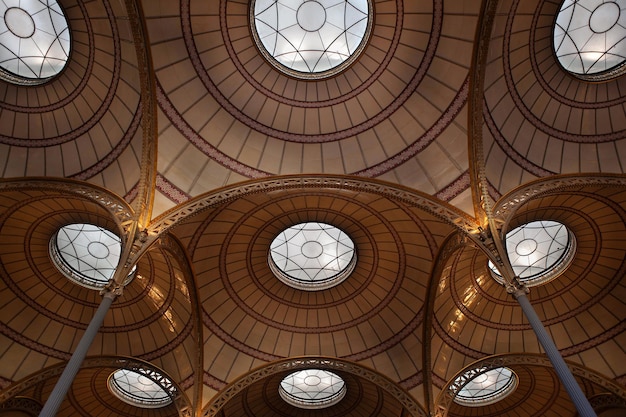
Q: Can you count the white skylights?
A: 9